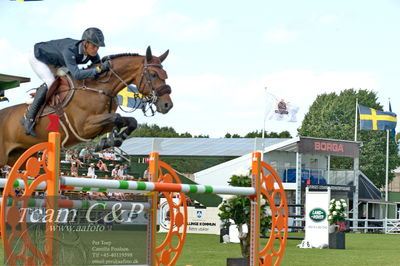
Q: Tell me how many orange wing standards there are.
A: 3